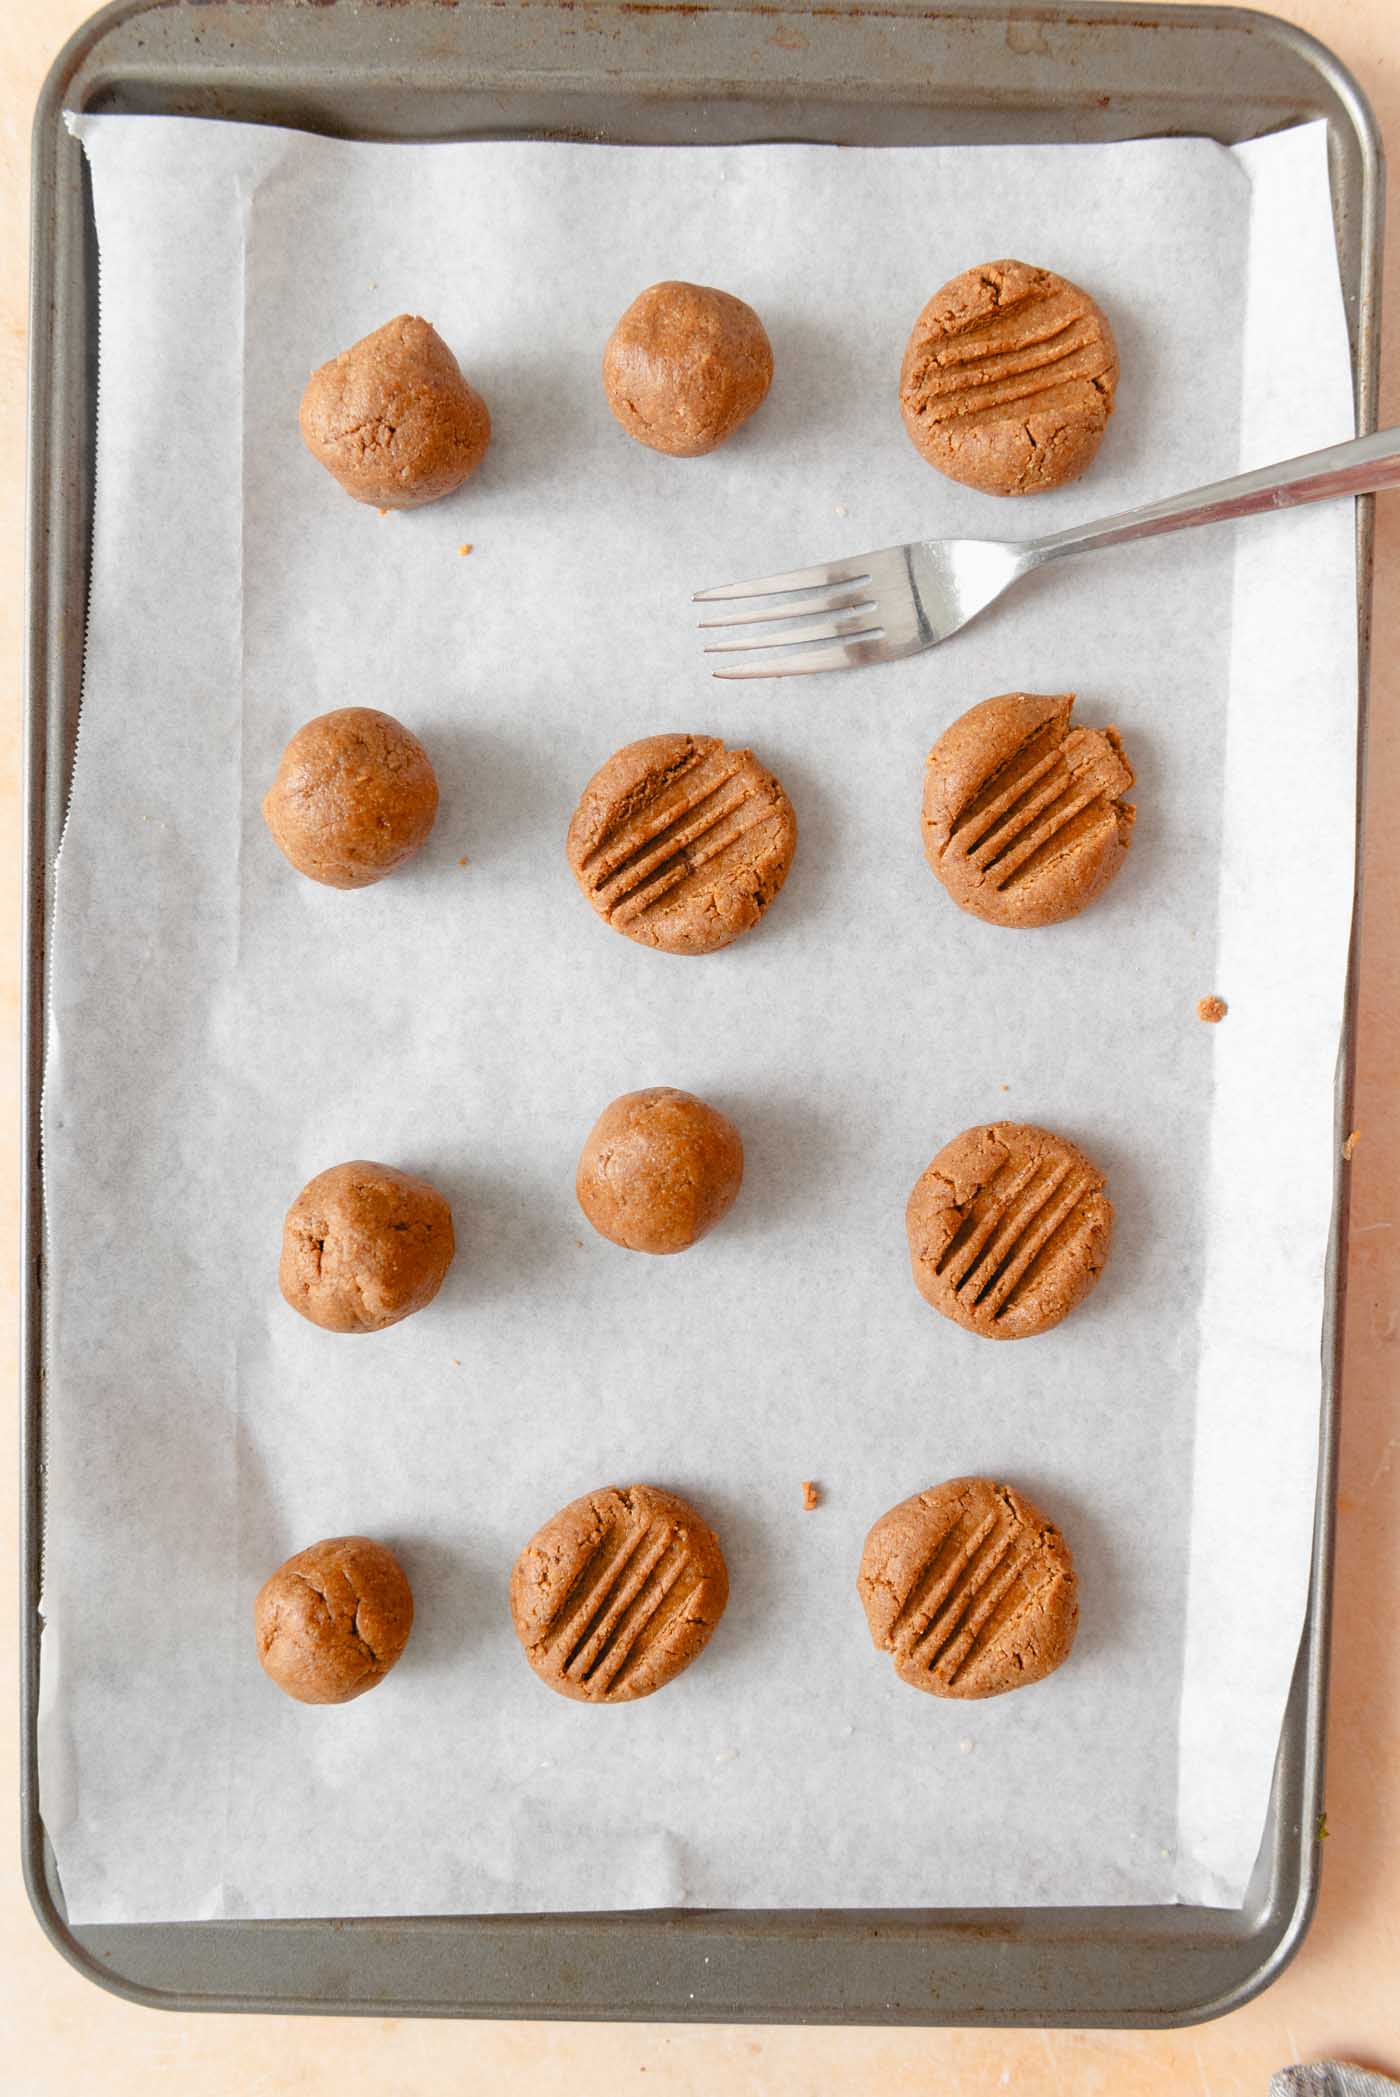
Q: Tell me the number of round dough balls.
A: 6